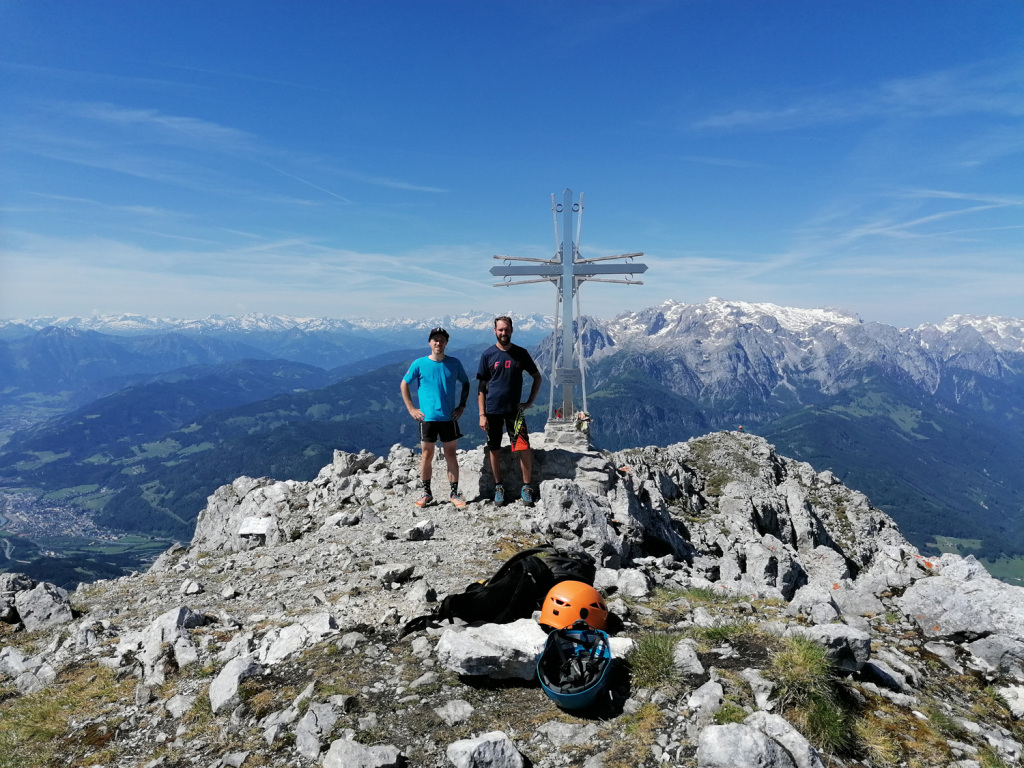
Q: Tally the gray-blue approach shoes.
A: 2